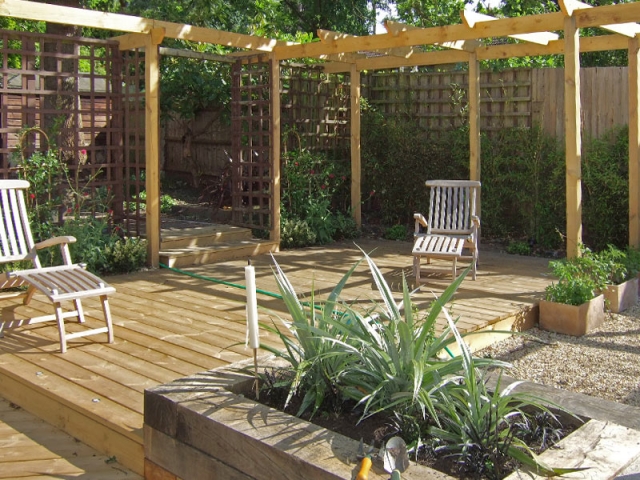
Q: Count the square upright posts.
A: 6